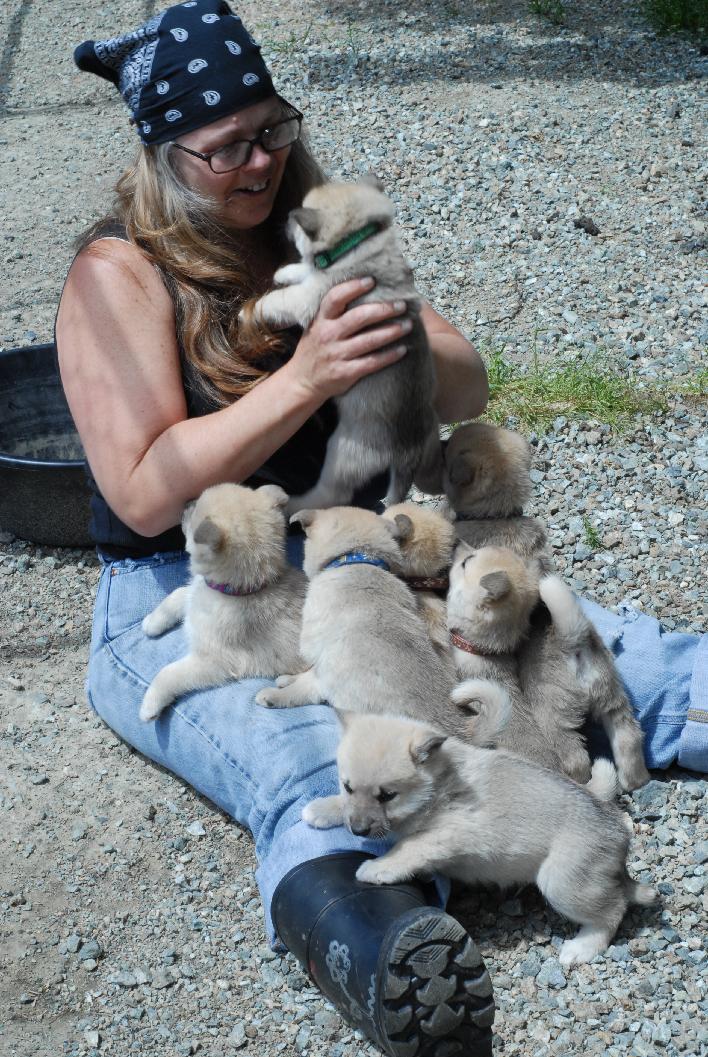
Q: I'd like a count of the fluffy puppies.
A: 7